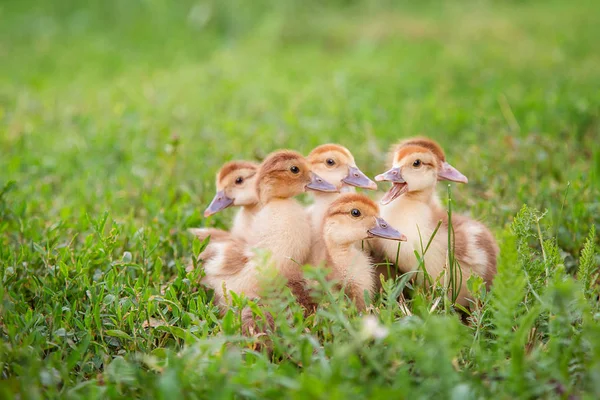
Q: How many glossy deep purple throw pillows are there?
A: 0